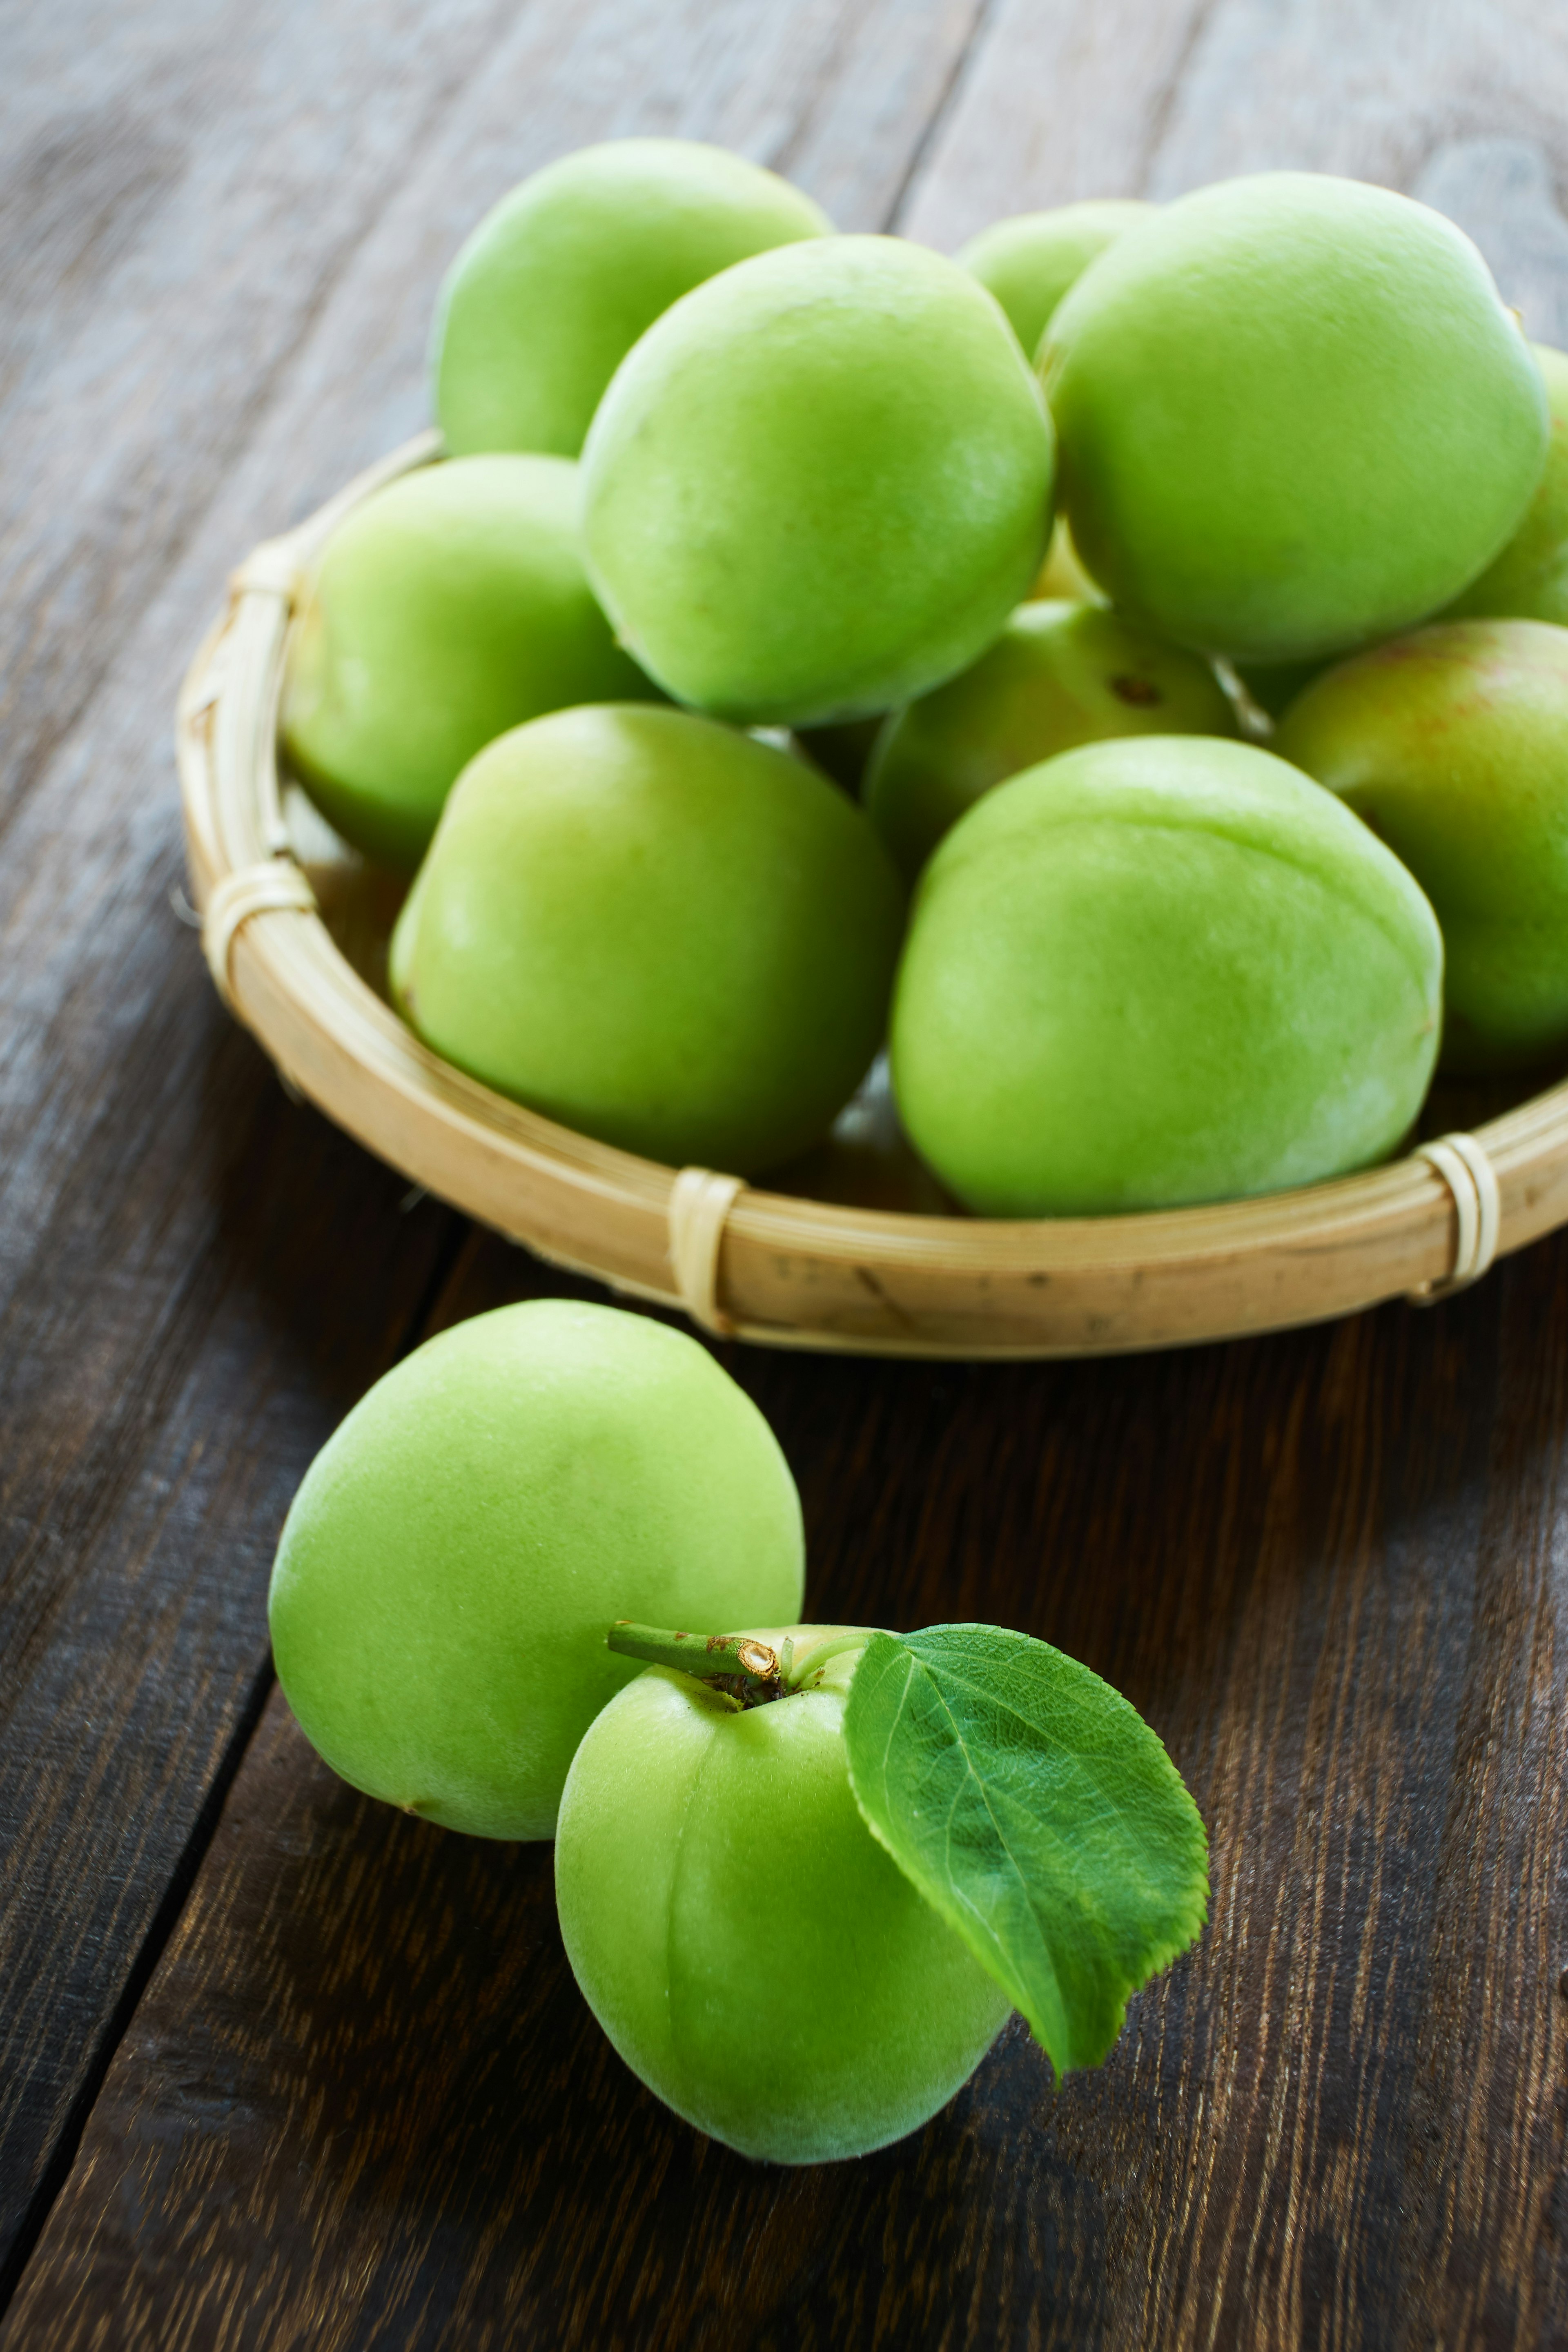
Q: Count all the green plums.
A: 12